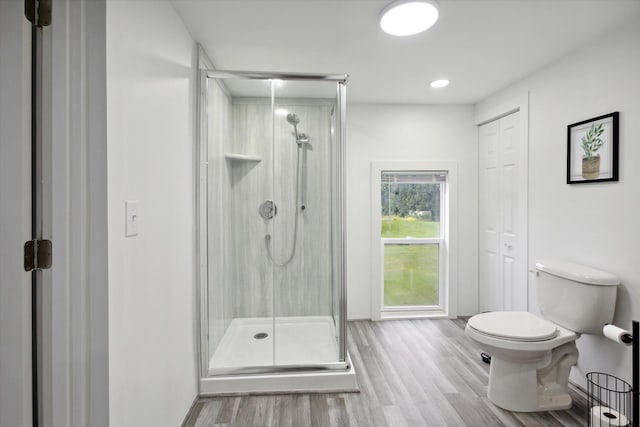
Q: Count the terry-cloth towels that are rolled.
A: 0